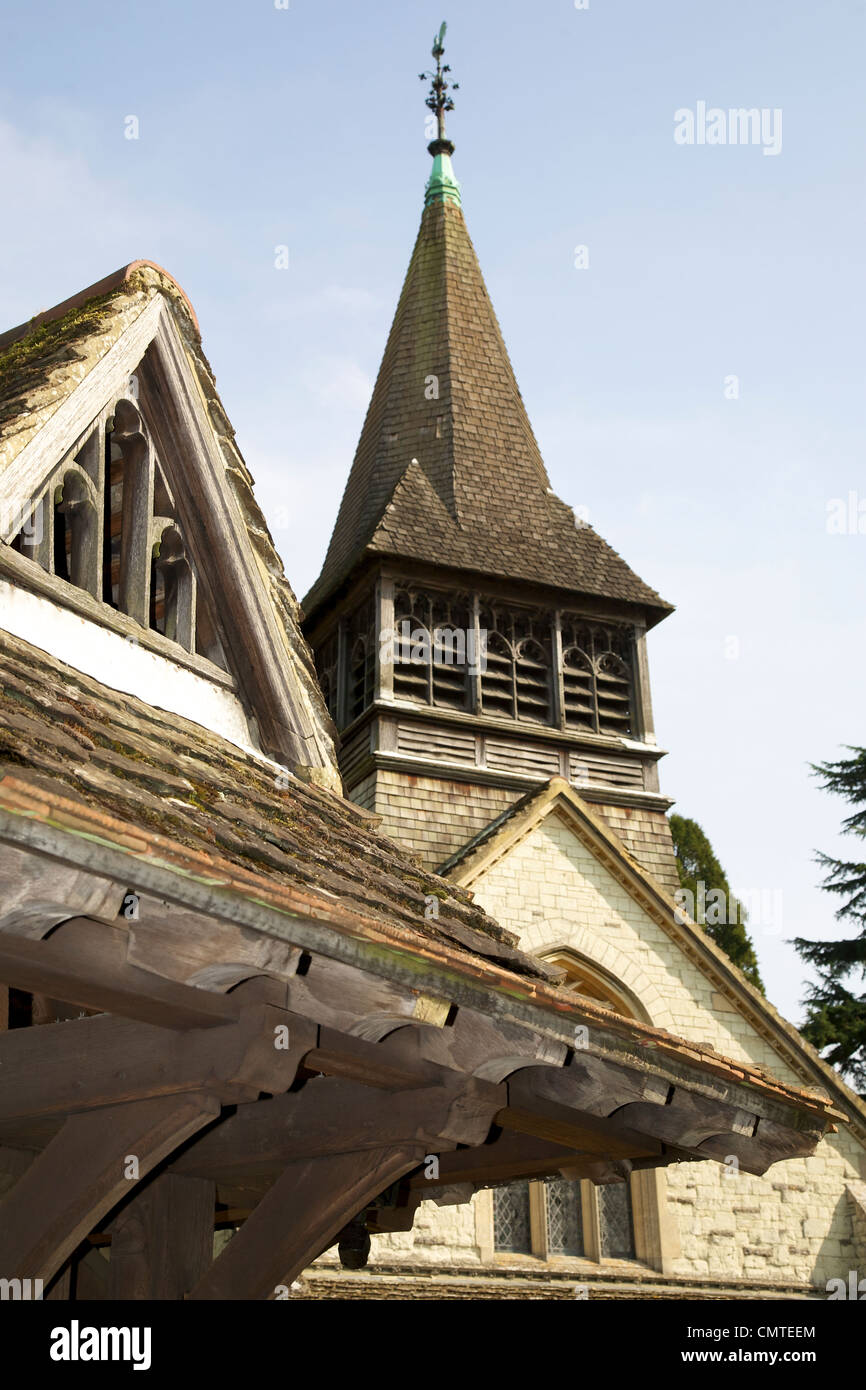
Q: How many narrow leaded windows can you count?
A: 3